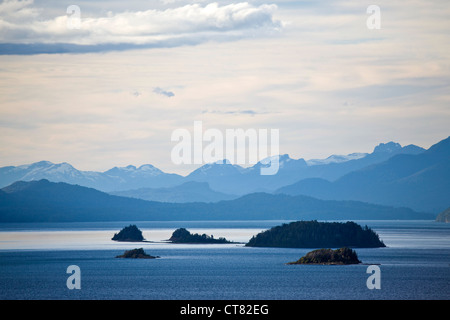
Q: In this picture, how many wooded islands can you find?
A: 5